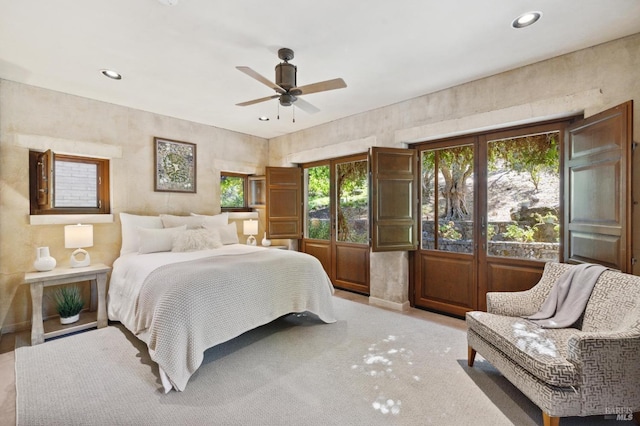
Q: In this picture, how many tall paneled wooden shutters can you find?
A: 3